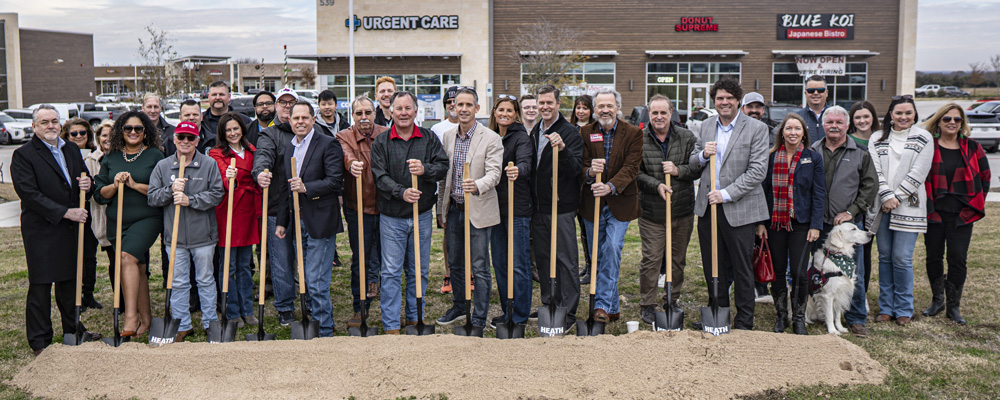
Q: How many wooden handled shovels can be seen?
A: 14